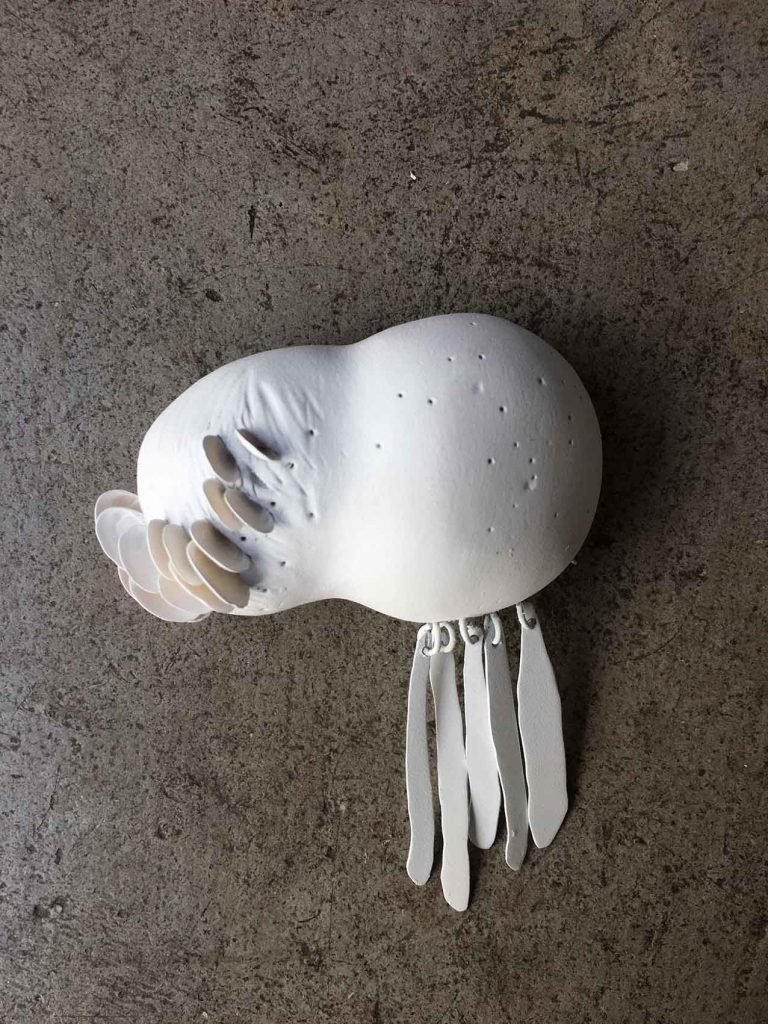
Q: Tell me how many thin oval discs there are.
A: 15